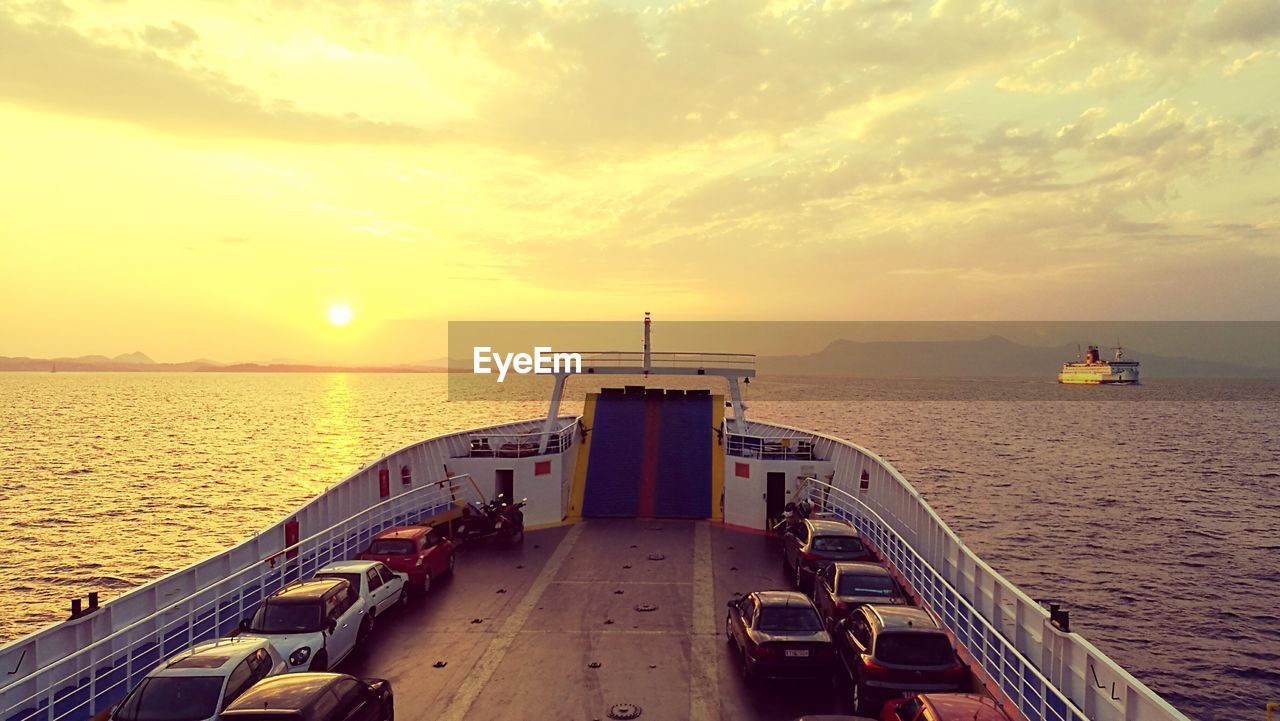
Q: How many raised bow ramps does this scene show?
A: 1